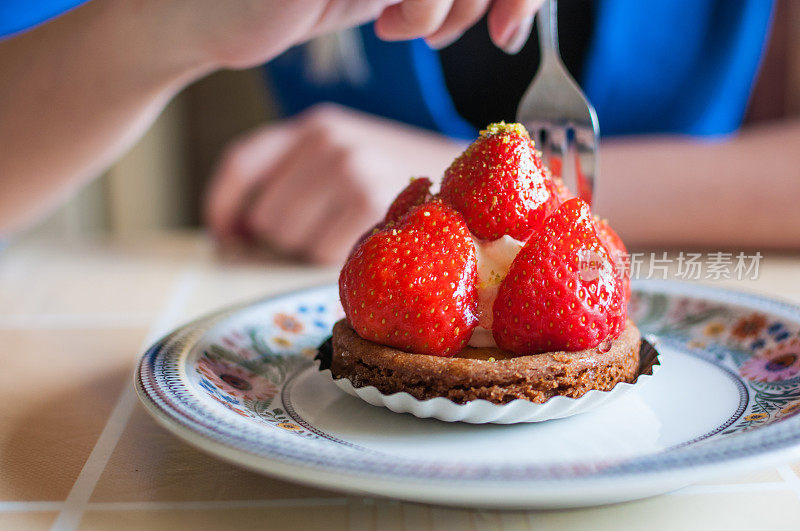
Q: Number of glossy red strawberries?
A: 5